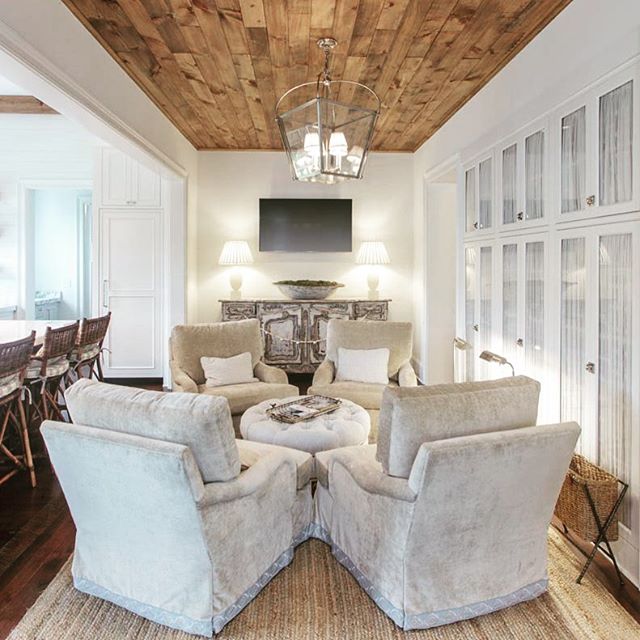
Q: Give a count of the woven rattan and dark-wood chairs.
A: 3